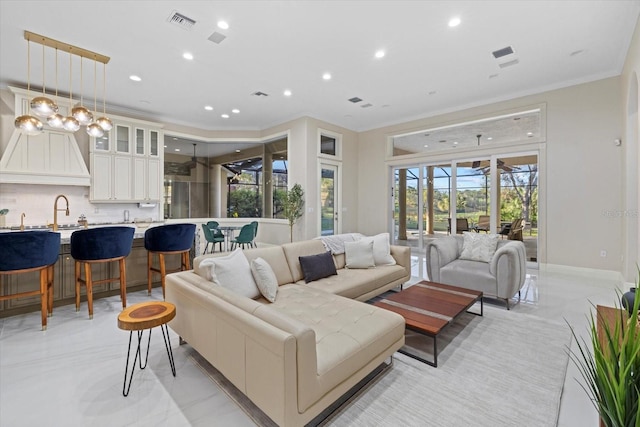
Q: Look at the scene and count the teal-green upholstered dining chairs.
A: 4